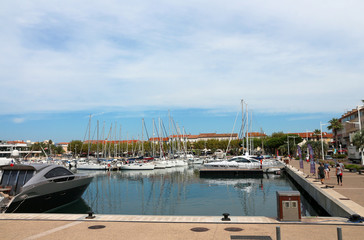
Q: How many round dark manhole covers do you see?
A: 3